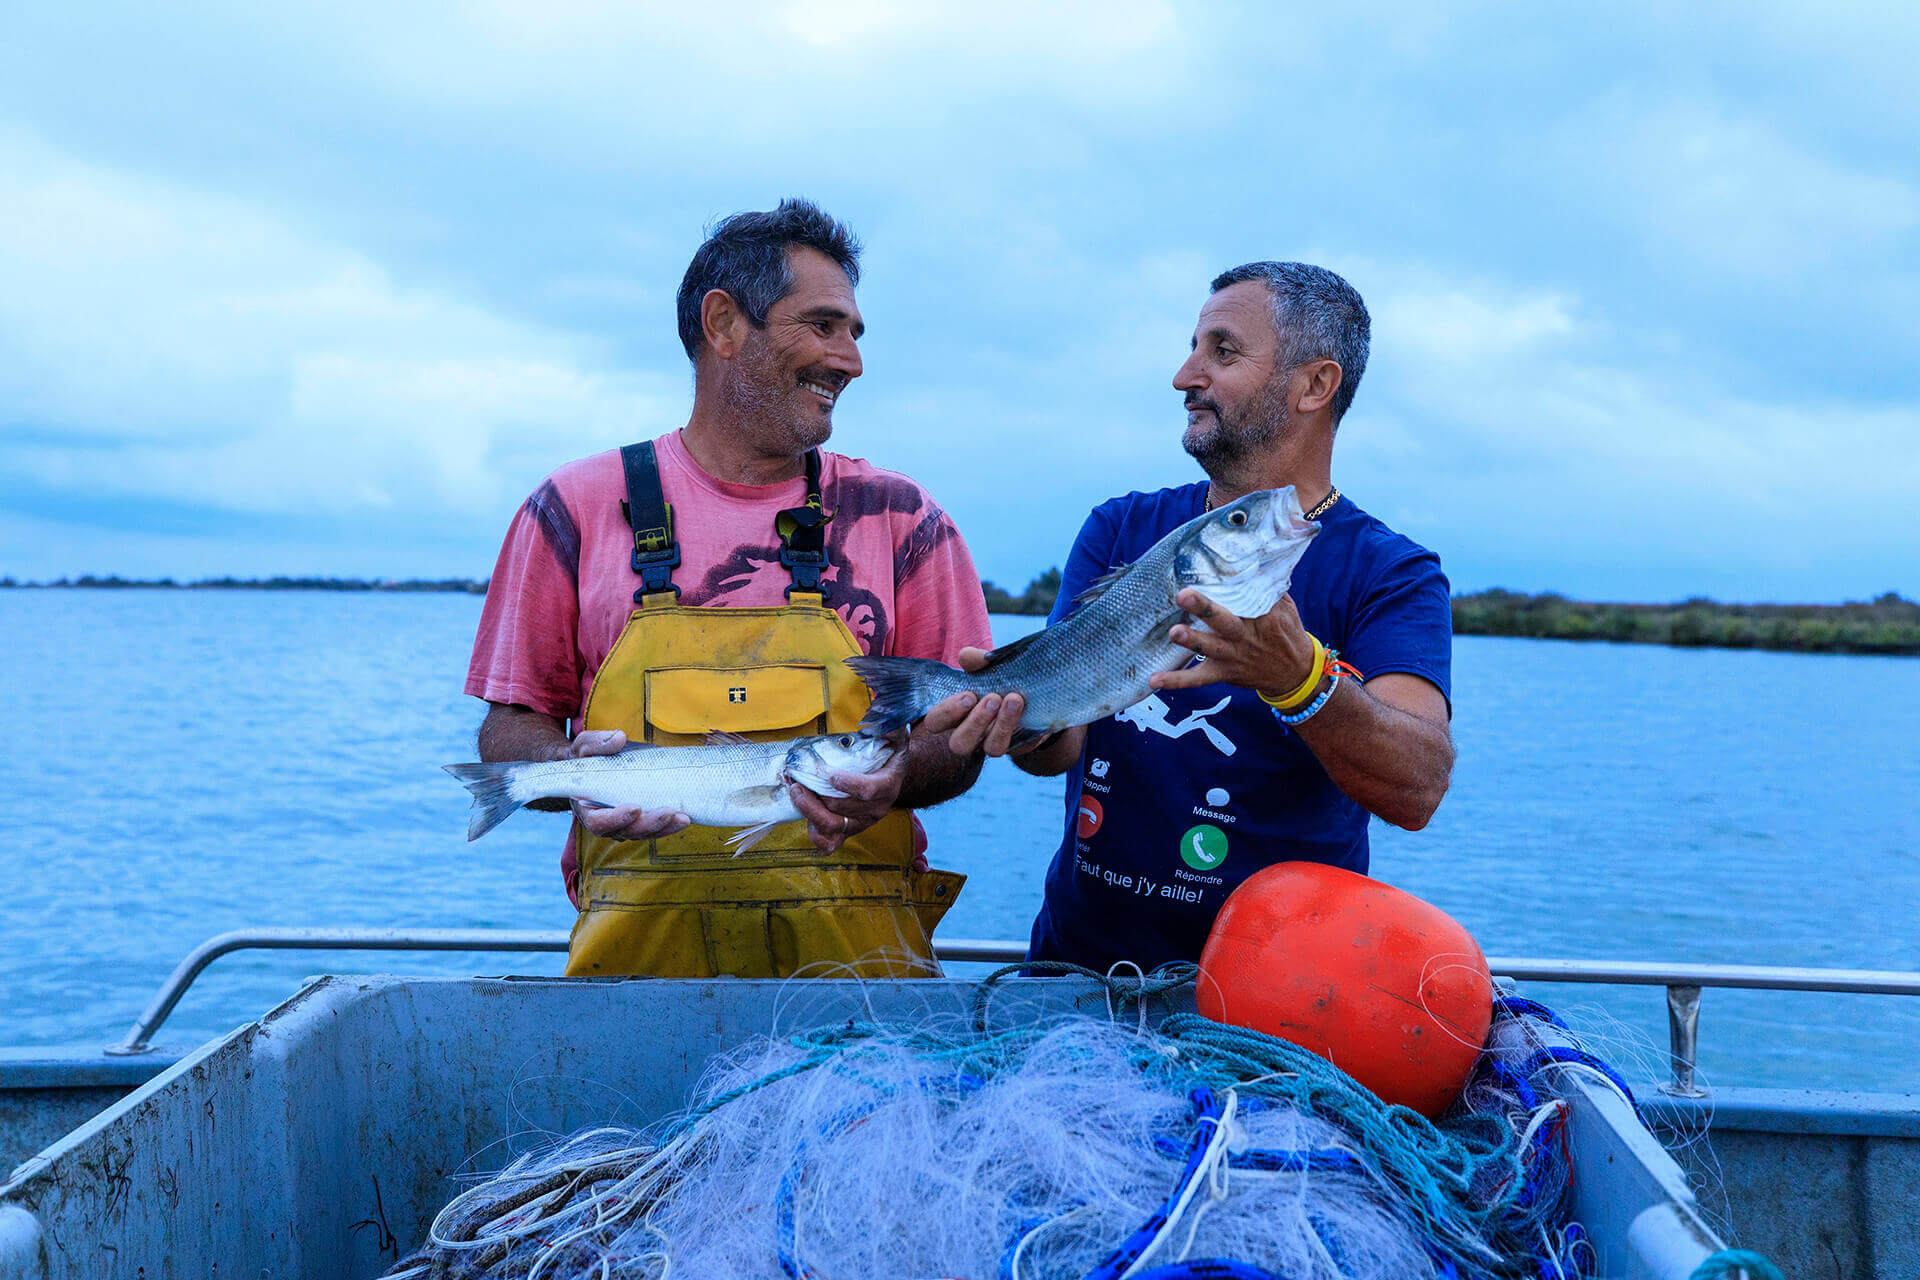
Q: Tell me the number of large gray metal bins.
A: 1